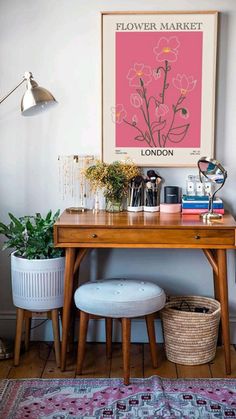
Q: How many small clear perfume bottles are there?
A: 3